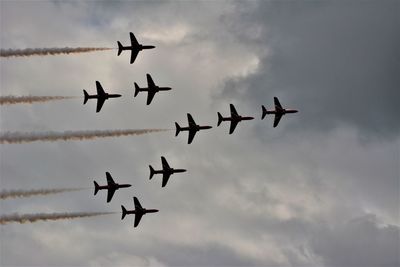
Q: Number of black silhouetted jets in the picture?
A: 9